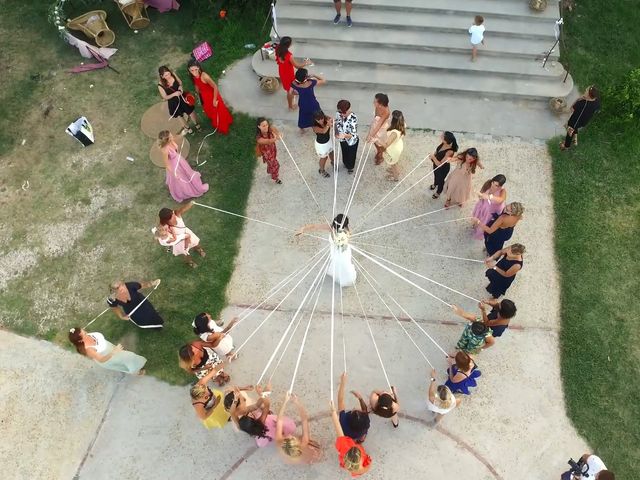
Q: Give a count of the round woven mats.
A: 2